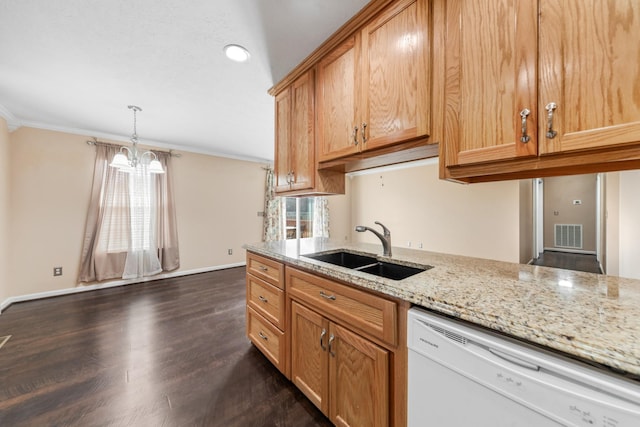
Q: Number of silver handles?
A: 12